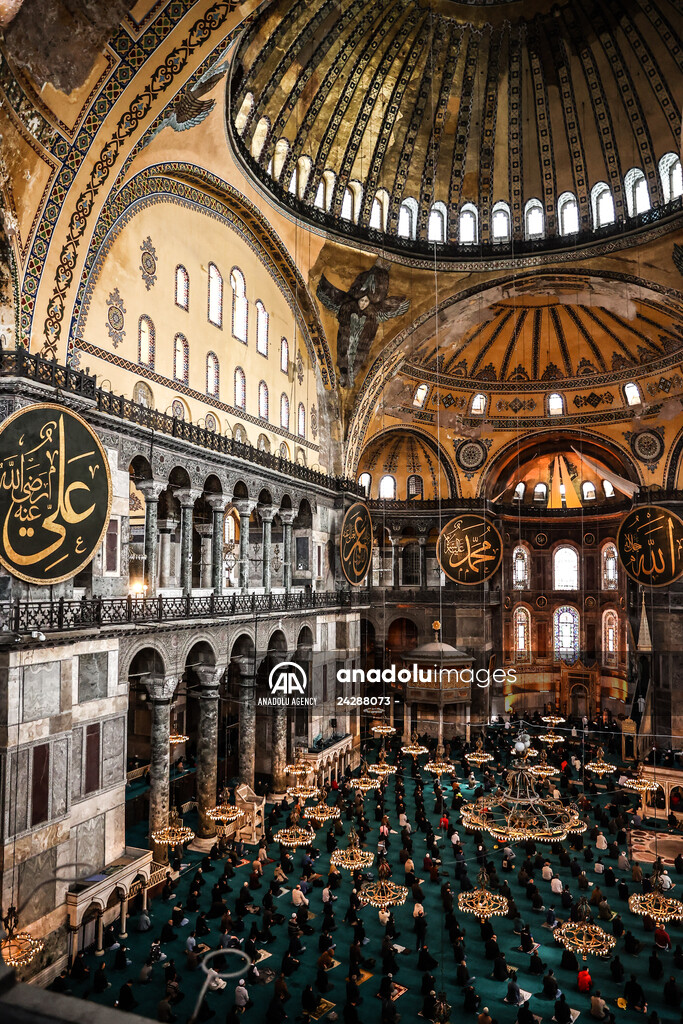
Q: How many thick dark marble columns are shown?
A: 4